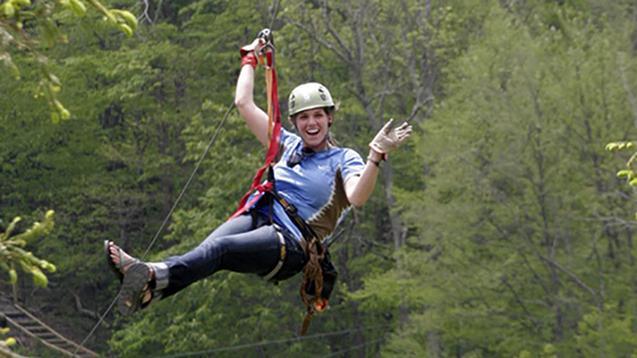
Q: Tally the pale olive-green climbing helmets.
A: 1